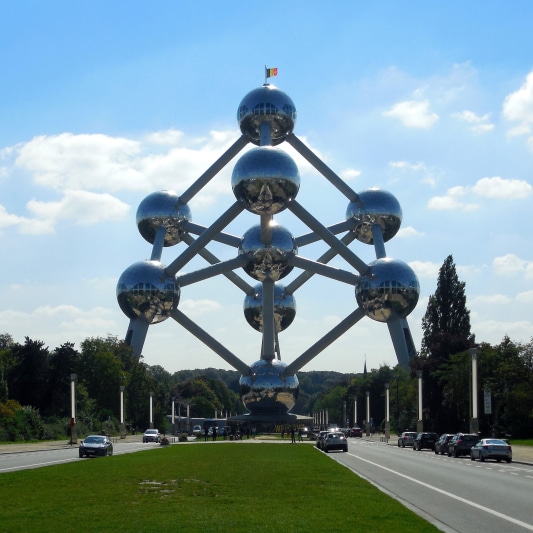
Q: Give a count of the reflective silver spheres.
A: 9